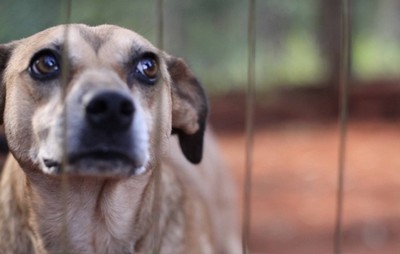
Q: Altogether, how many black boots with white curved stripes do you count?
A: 0